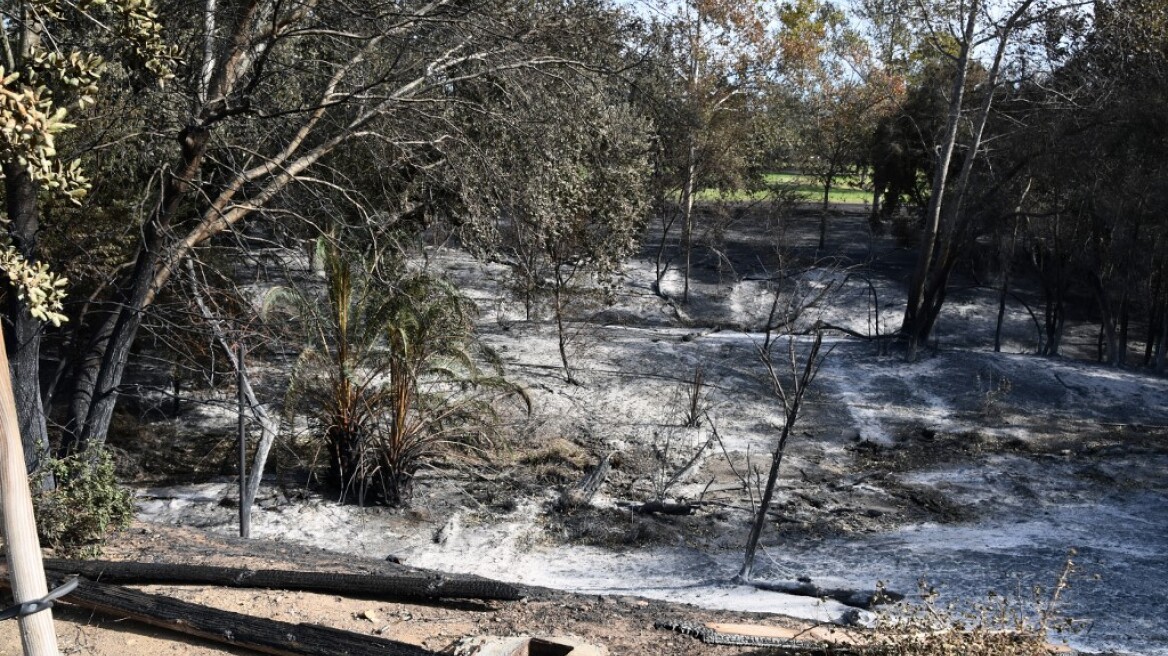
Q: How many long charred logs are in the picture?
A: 2